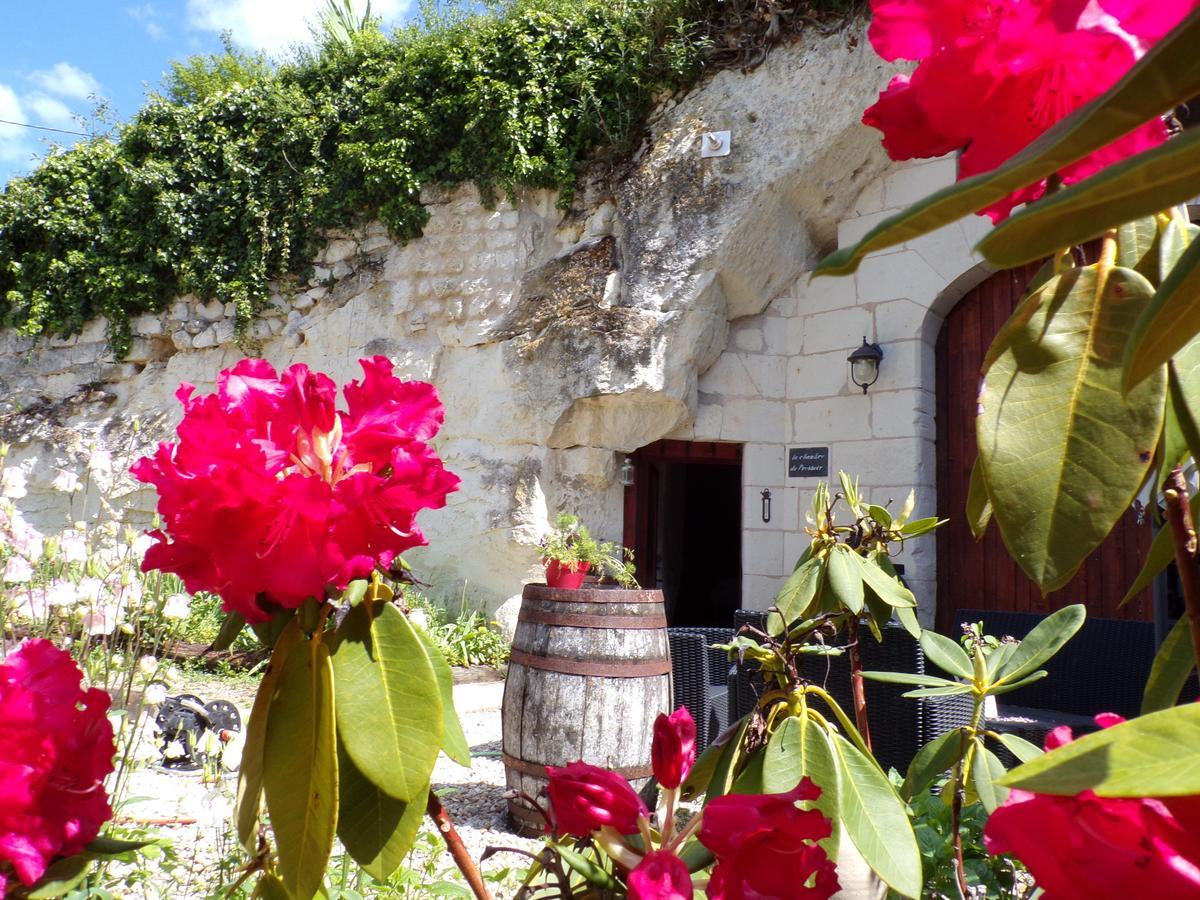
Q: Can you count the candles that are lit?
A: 0